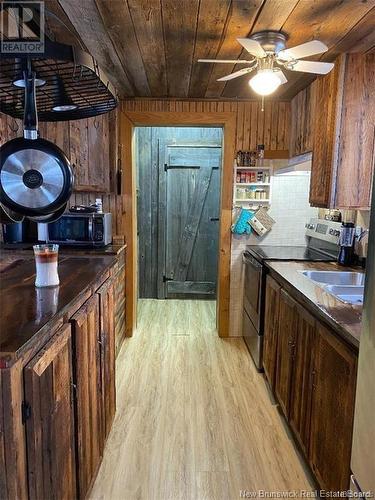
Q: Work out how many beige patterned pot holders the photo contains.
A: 1